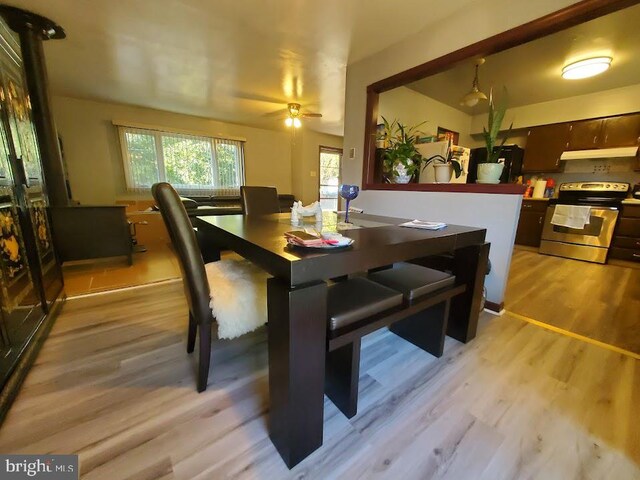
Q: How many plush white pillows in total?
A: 1